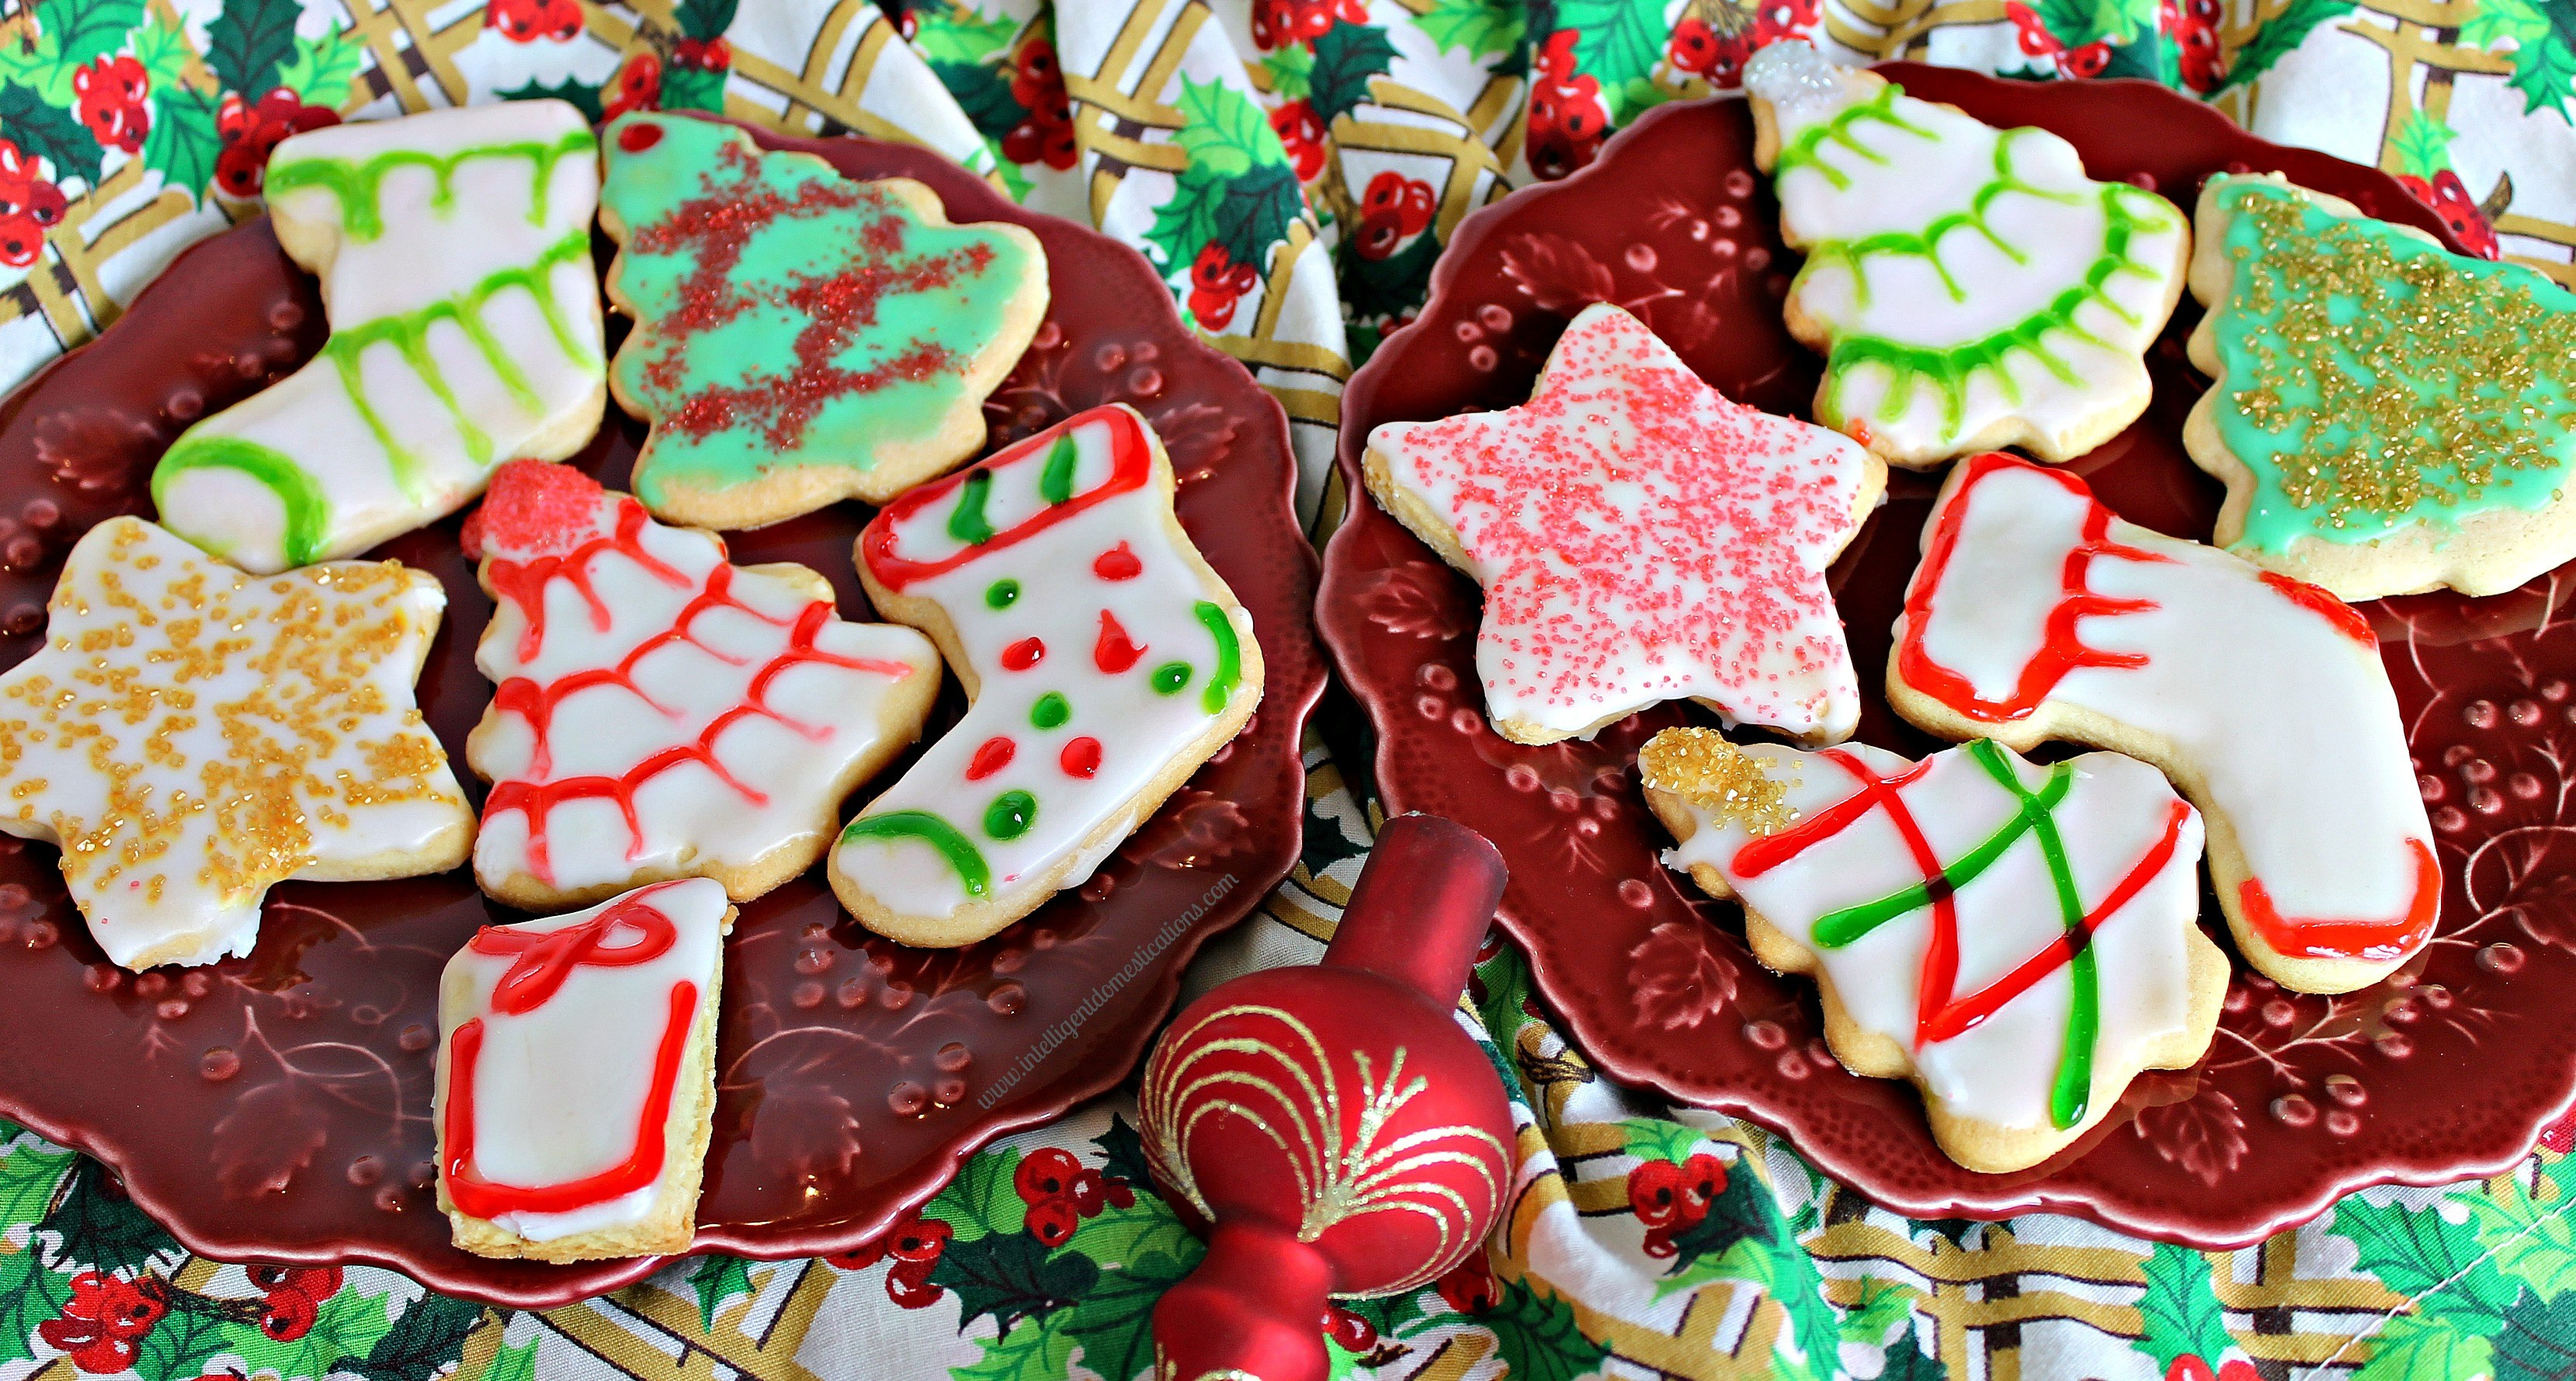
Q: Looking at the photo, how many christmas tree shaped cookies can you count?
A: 5